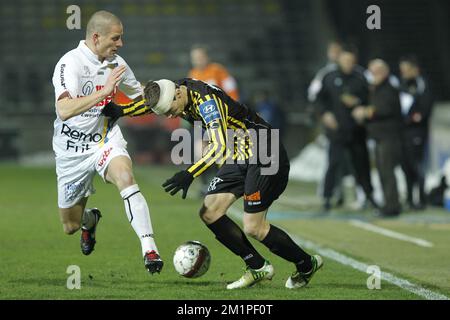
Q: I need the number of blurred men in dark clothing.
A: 4